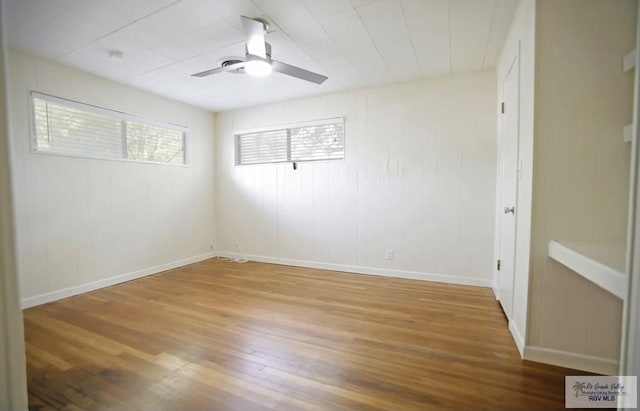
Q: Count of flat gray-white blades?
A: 3